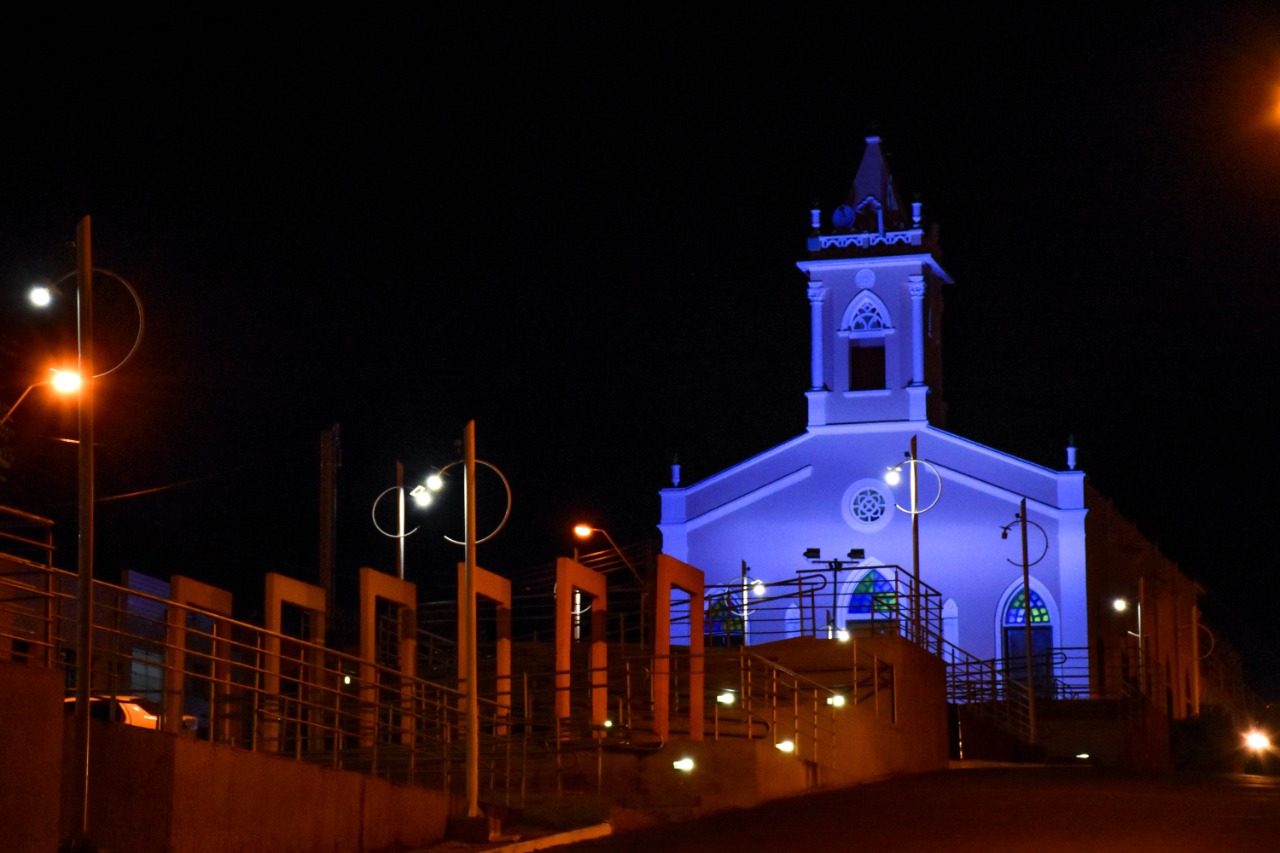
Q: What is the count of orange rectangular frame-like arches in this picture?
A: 6